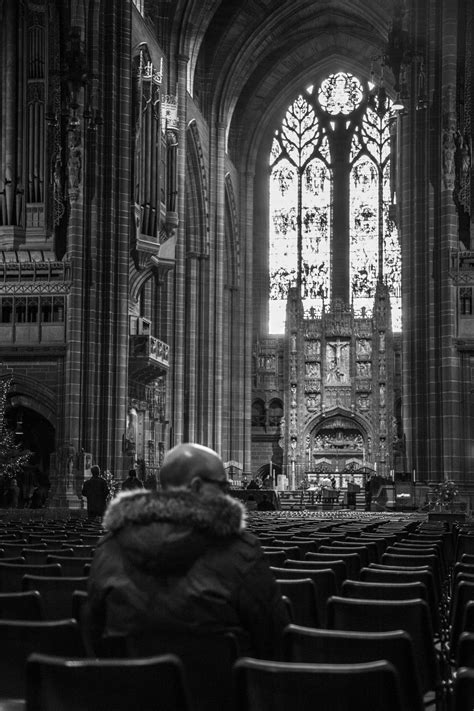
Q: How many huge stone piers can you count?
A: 2